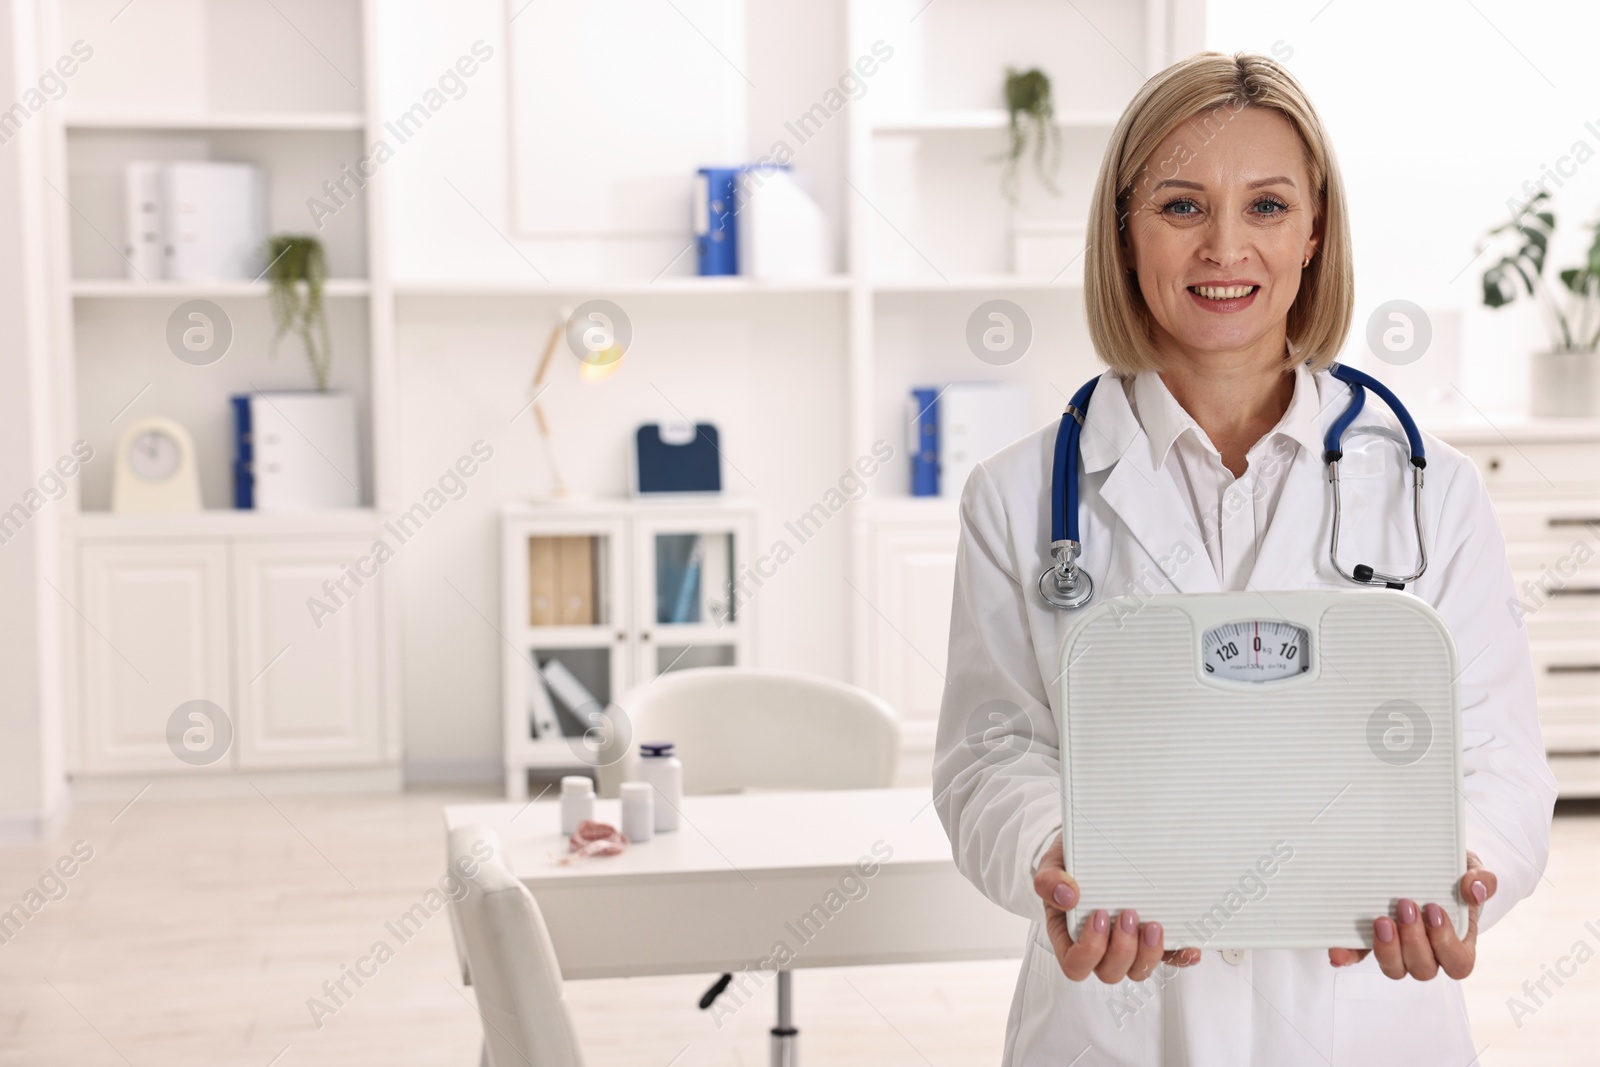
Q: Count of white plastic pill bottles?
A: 3